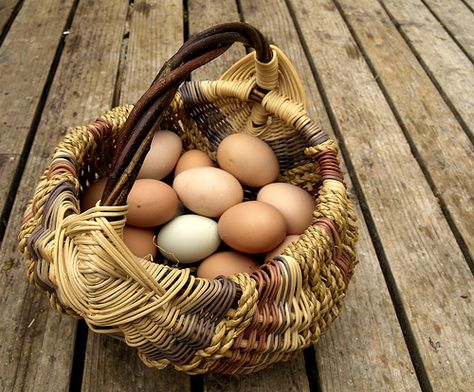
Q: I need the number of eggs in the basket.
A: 12